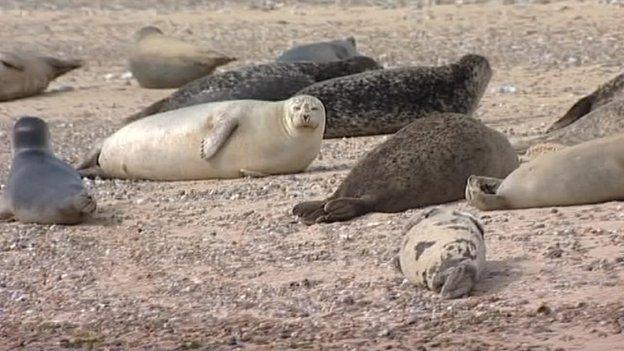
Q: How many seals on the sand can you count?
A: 12